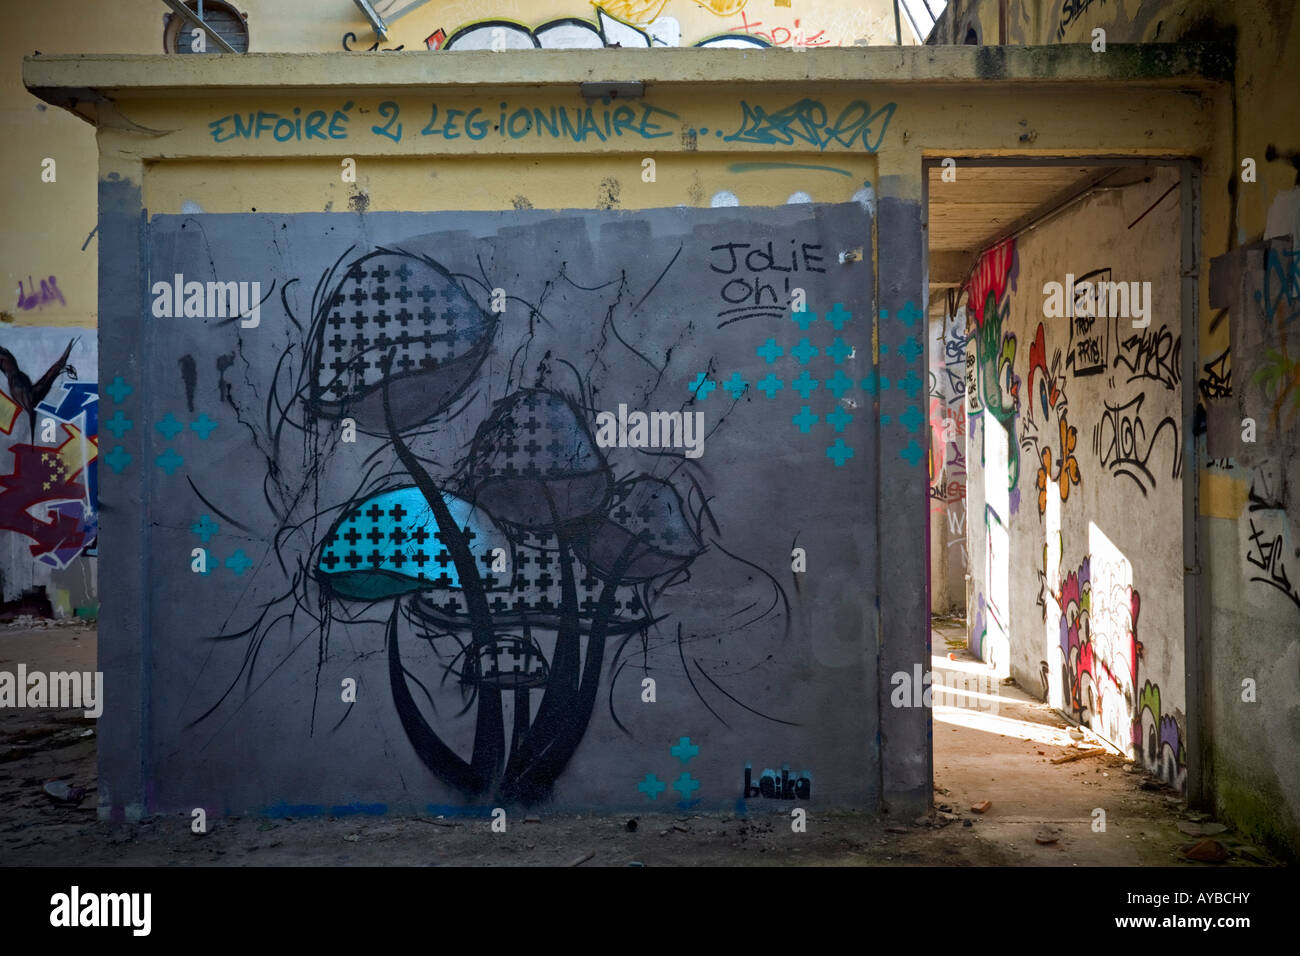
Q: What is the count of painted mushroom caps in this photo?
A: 6